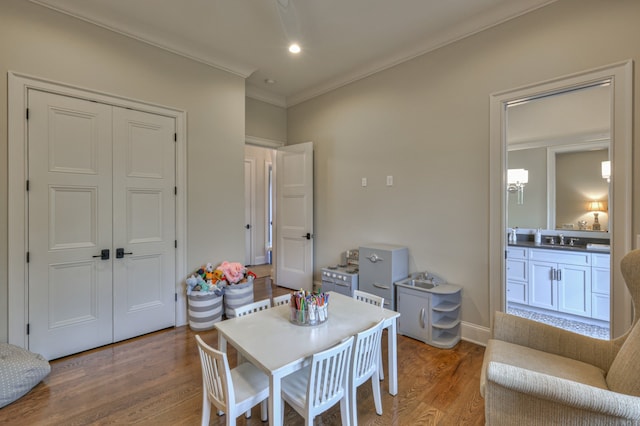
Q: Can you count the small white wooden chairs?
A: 6